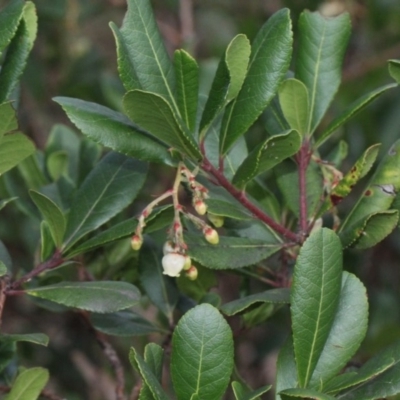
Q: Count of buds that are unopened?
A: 5